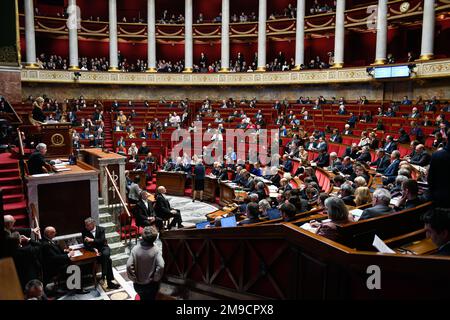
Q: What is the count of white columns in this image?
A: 11